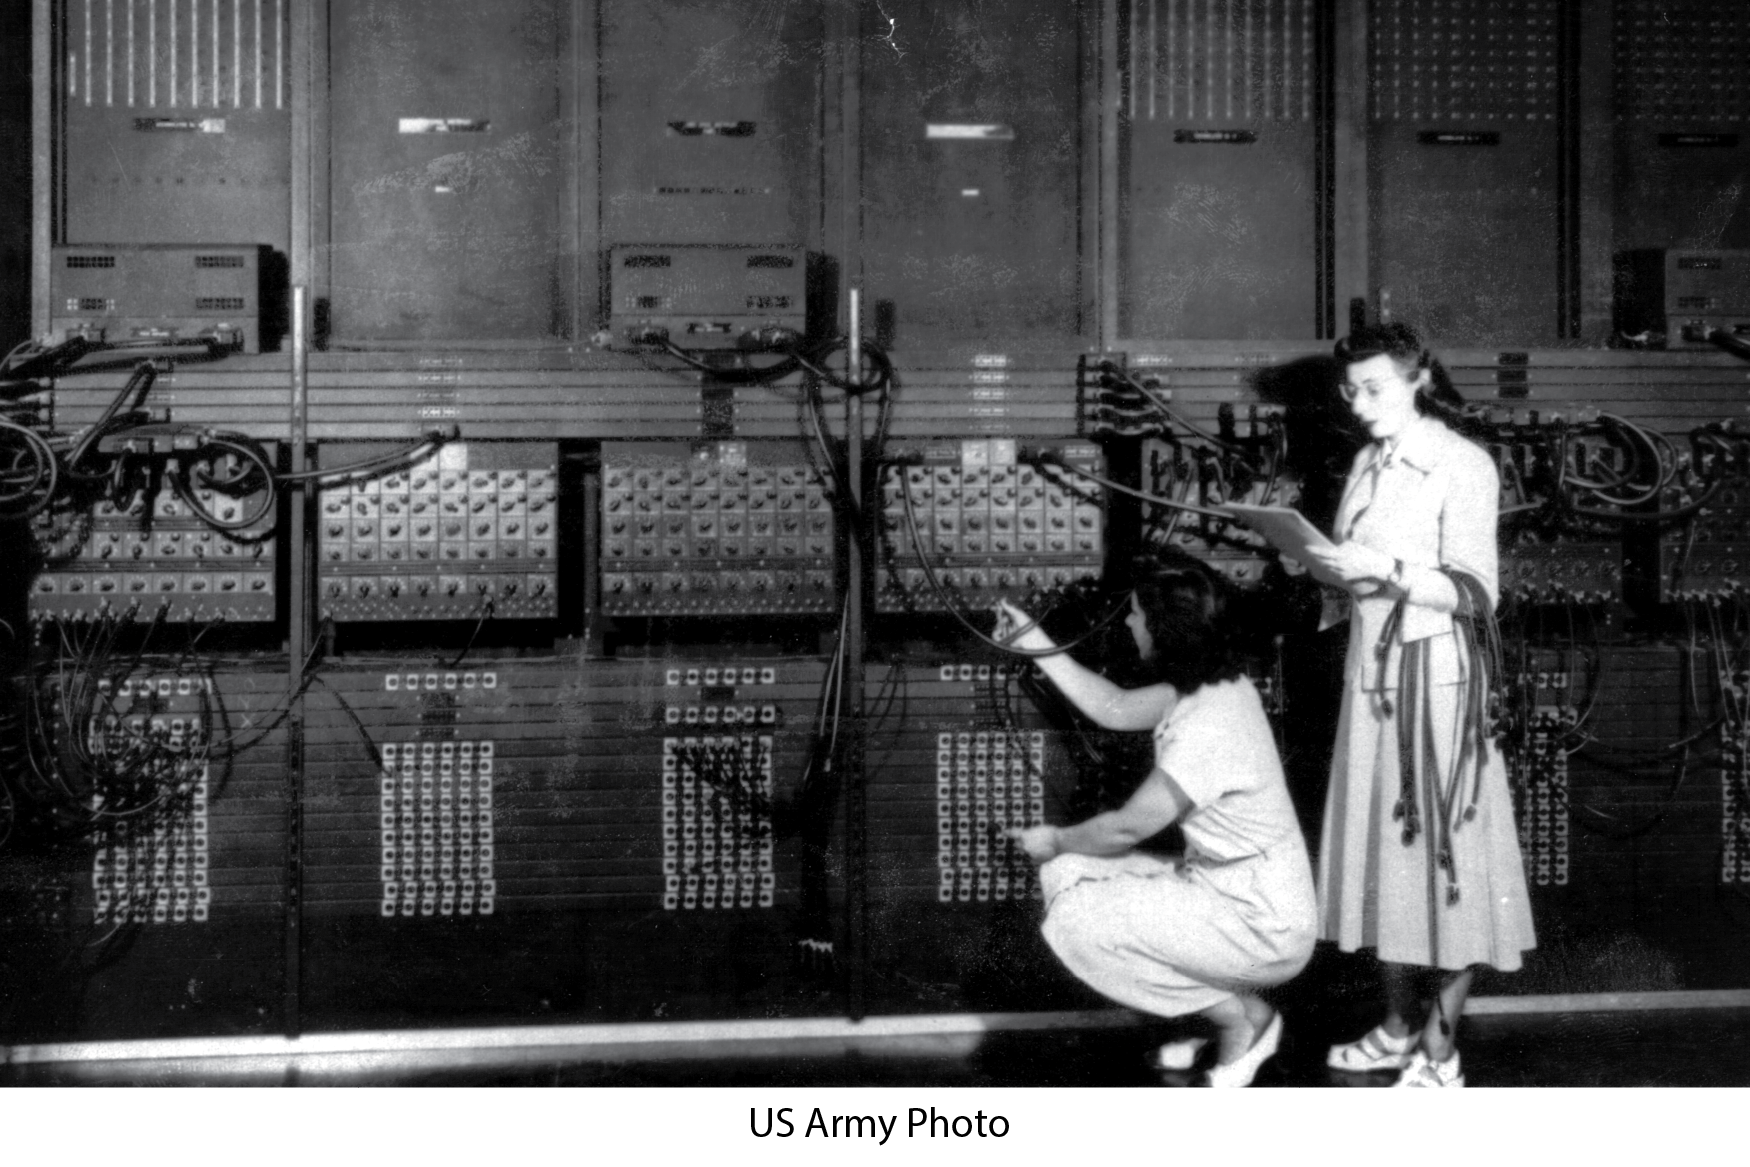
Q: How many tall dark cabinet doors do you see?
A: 7